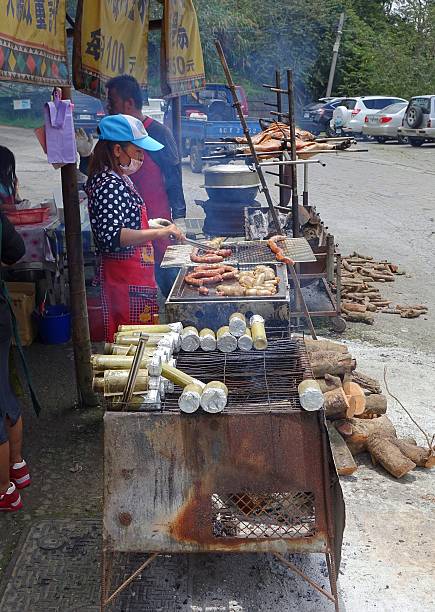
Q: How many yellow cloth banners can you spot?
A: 3